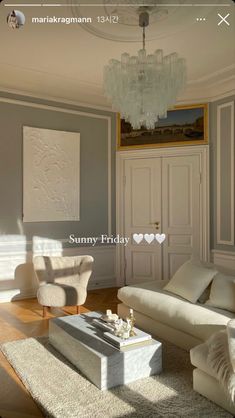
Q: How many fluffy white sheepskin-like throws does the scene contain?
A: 1